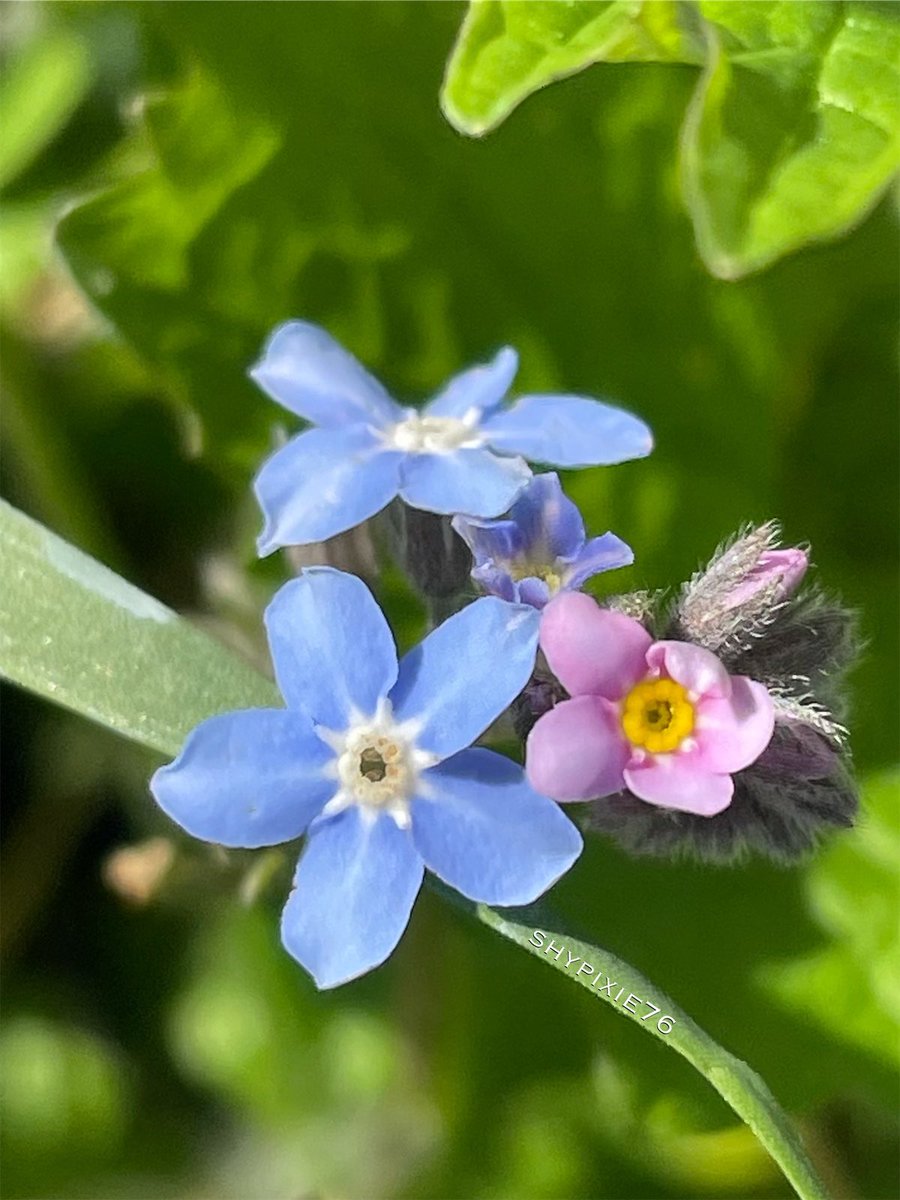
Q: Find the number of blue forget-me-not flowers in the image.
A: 3